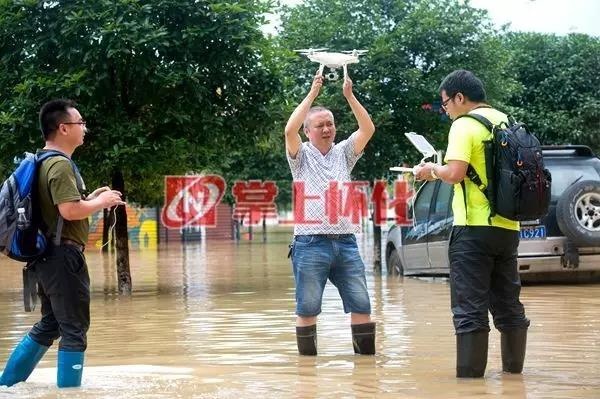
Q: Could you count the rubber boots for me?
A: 6